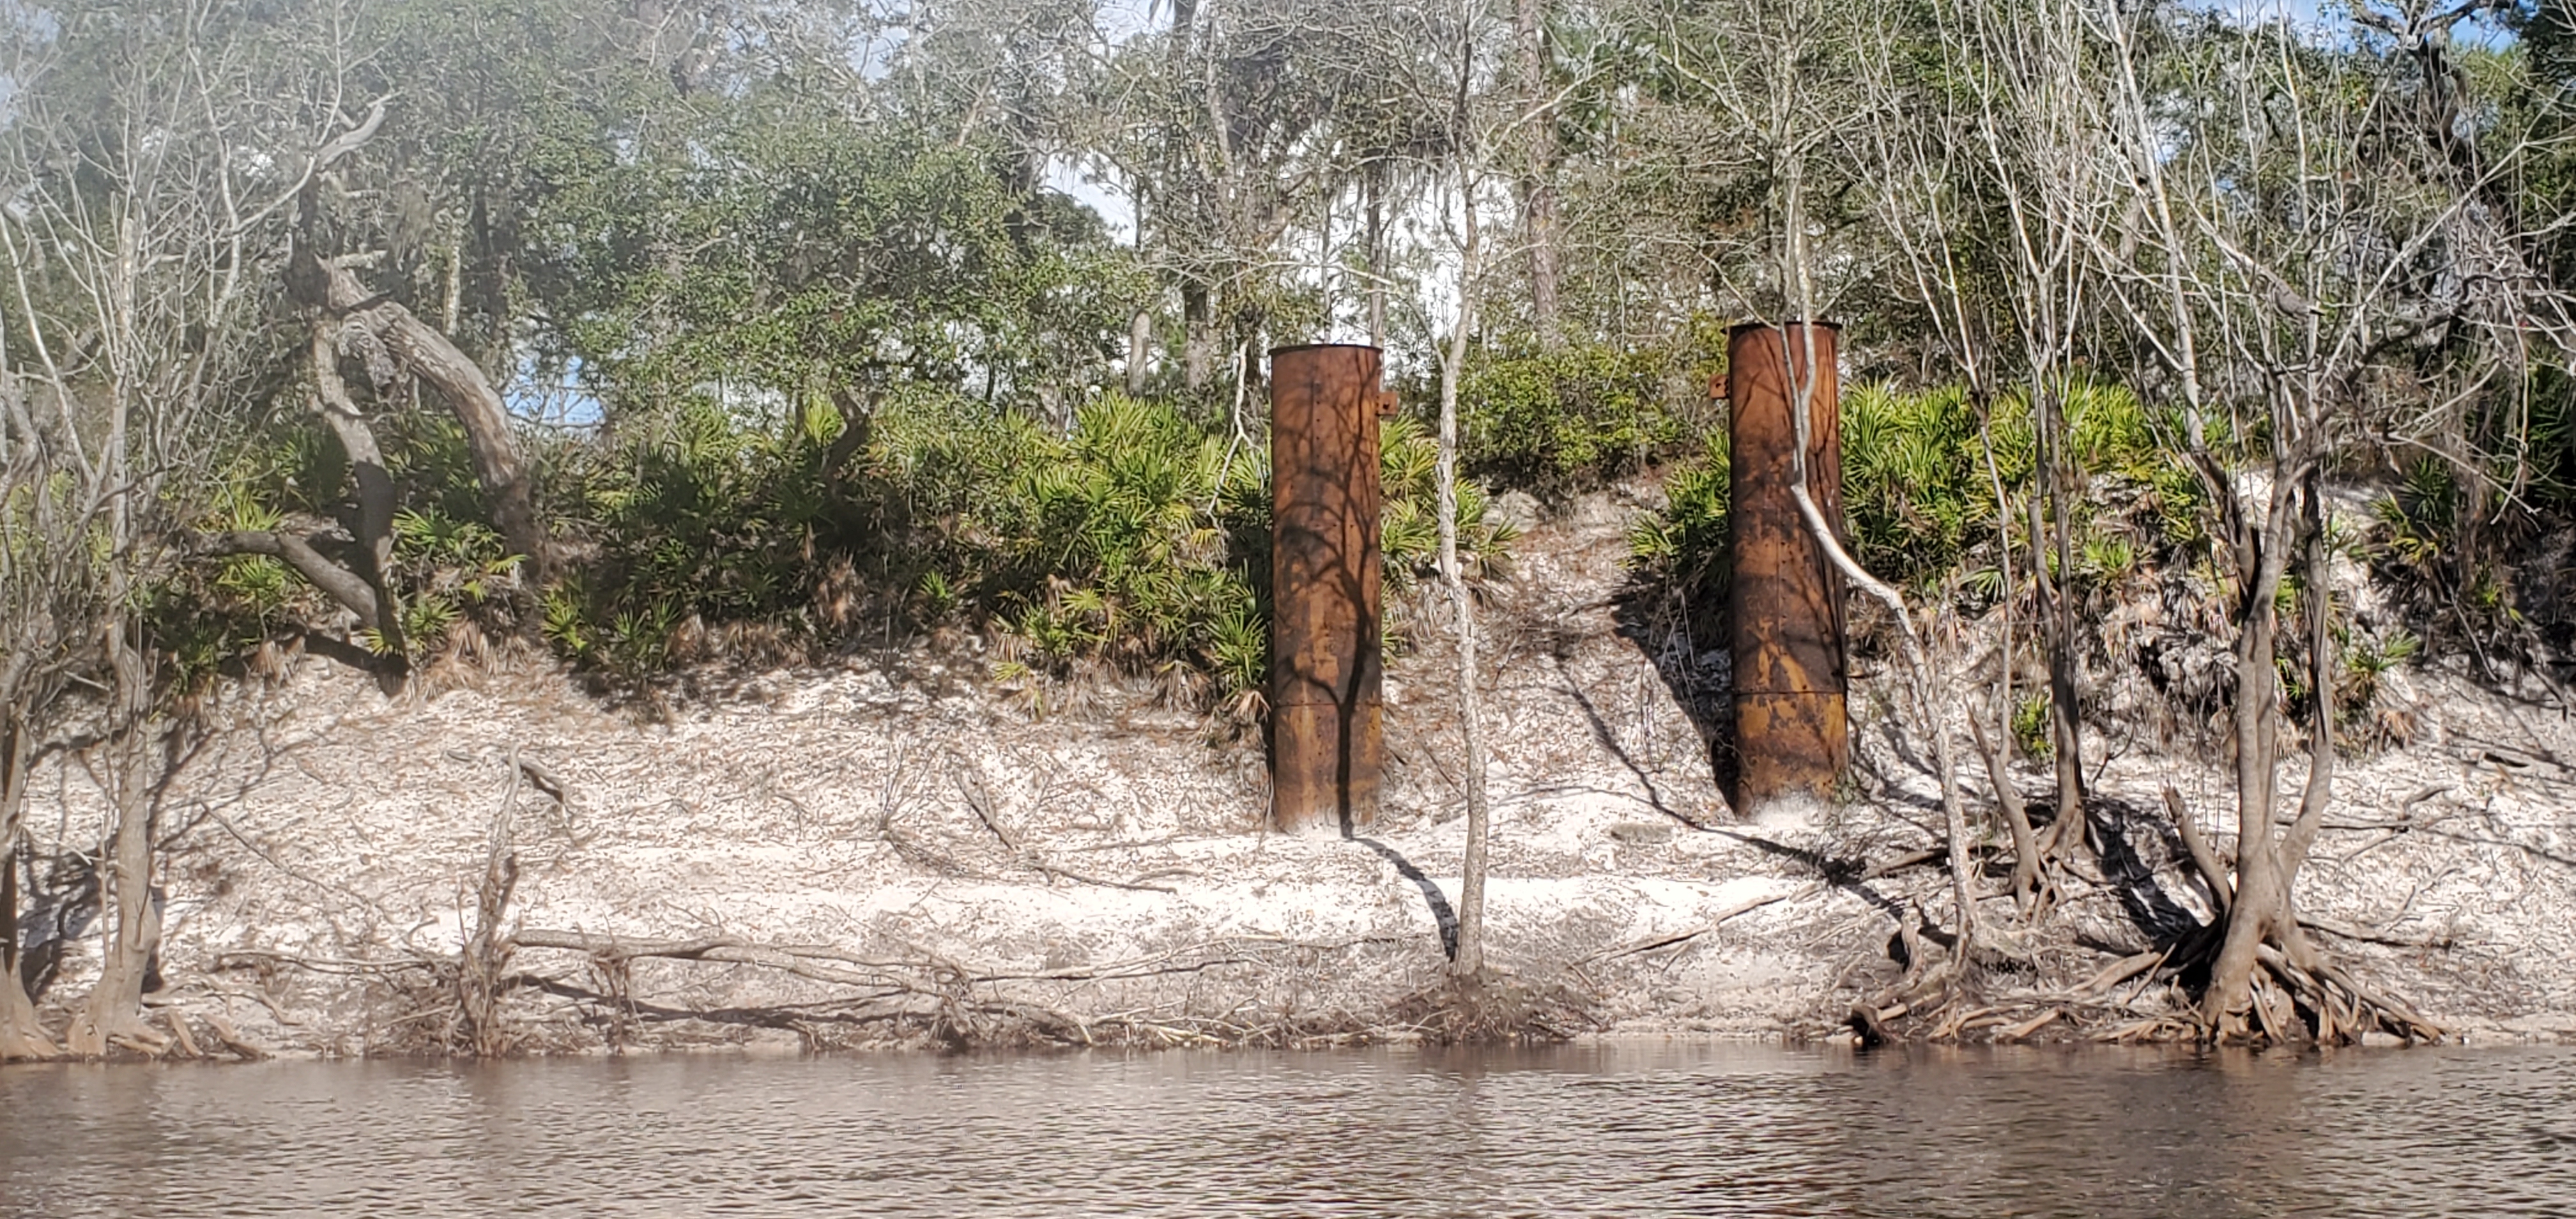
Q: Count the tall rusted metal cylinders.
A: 2